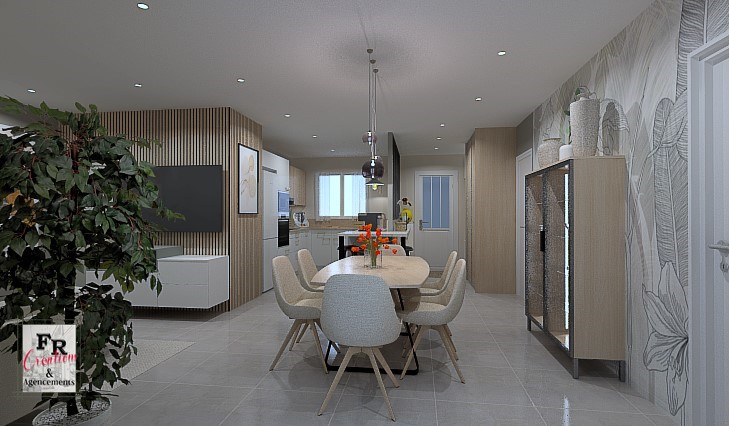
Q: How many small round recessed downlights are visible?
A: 12